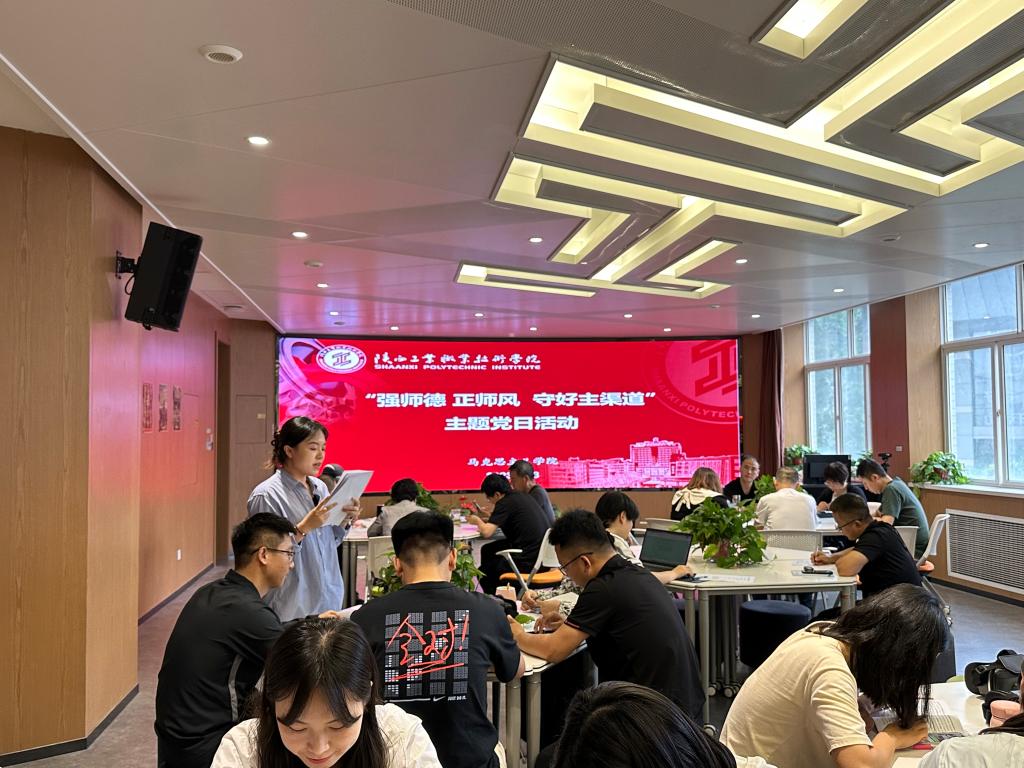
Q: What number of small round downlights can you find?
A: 14